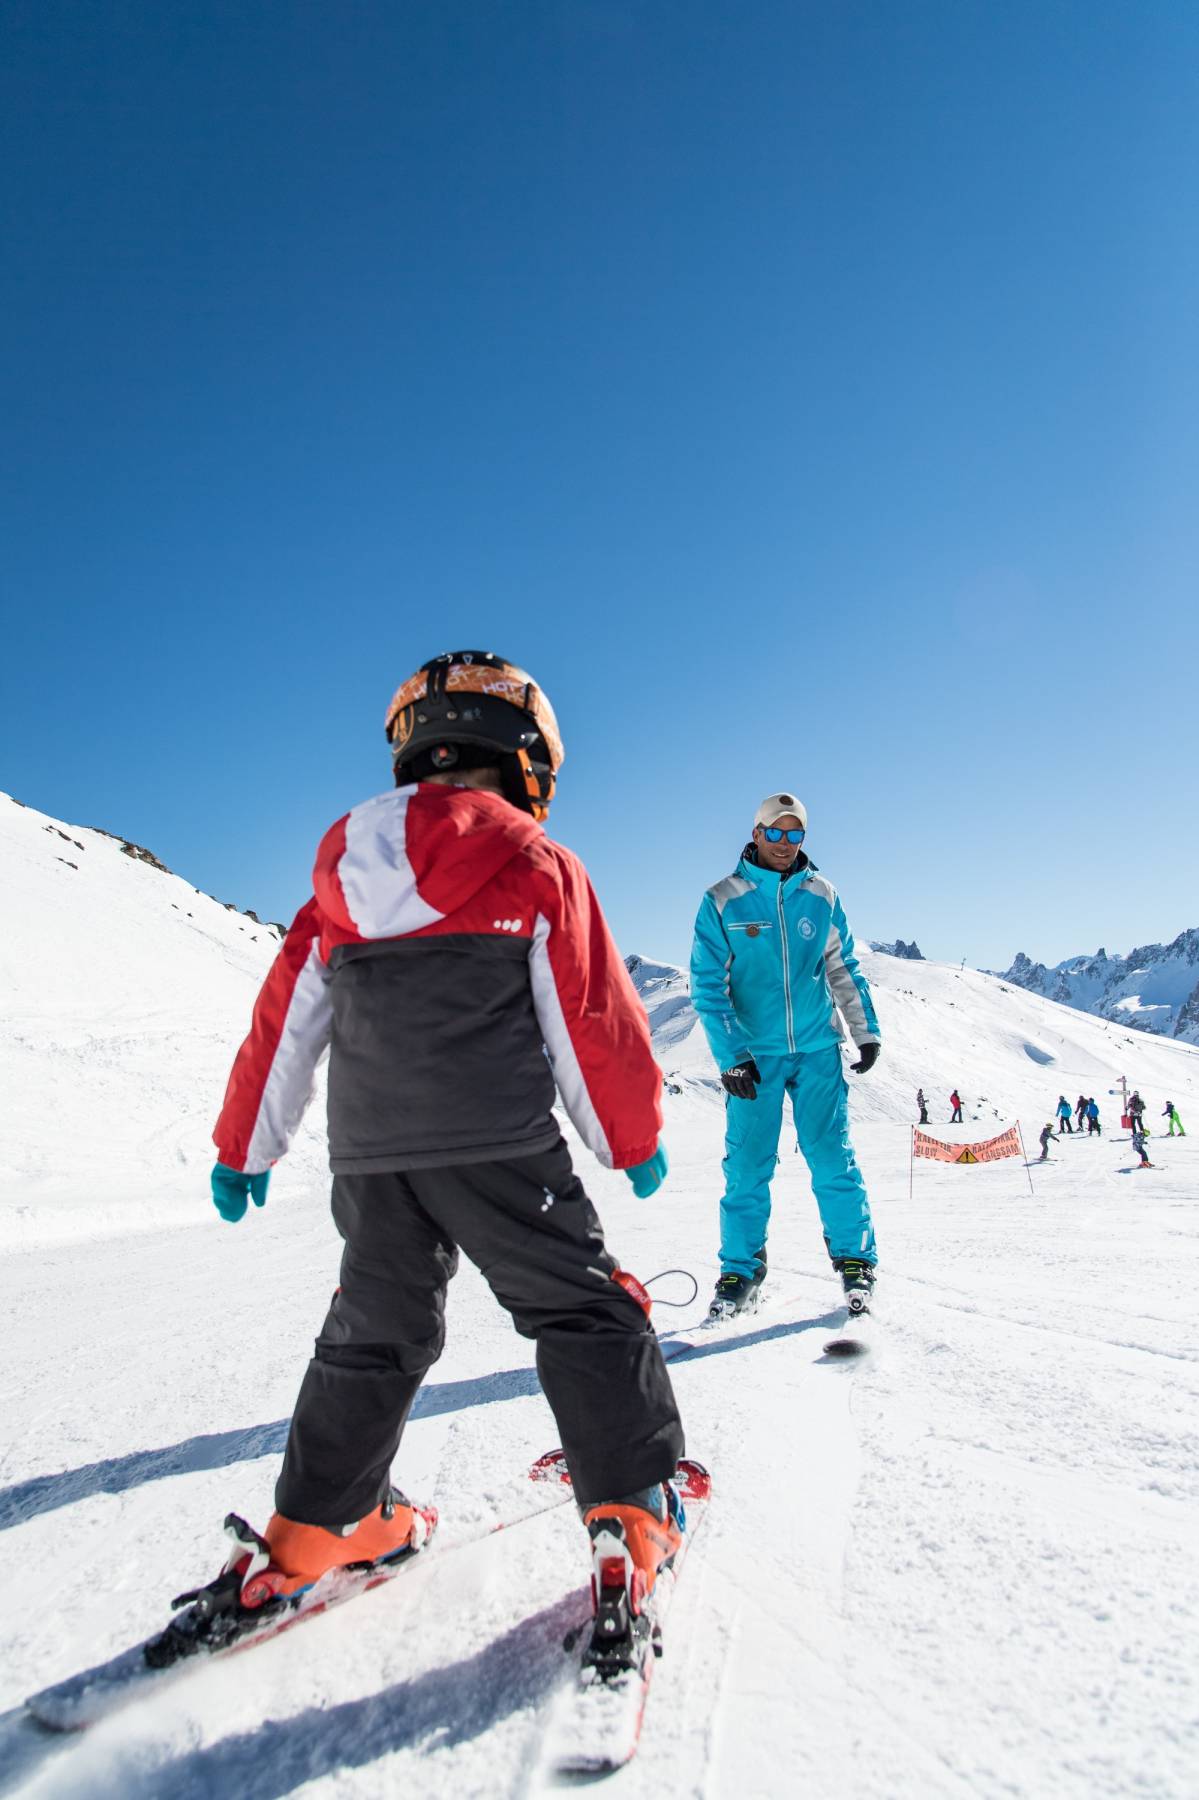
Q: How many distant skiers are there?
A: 9